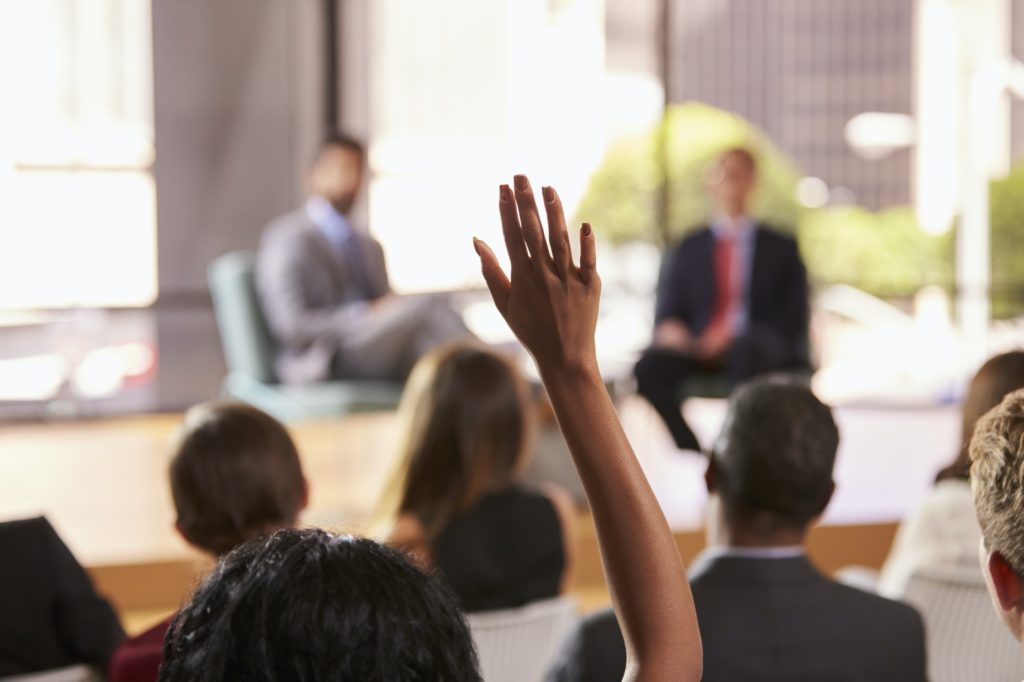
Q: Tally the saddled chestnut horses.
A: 0